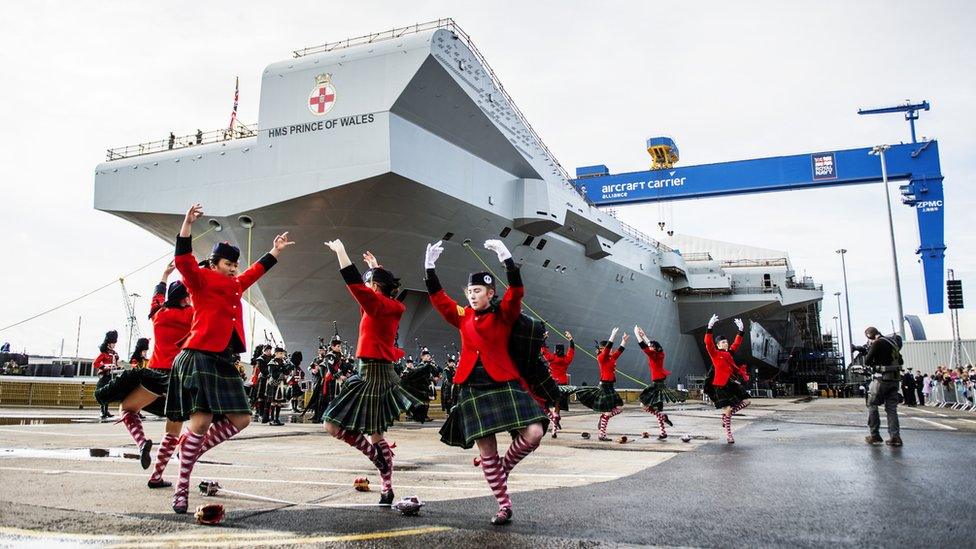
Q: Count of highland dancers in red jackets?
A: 8